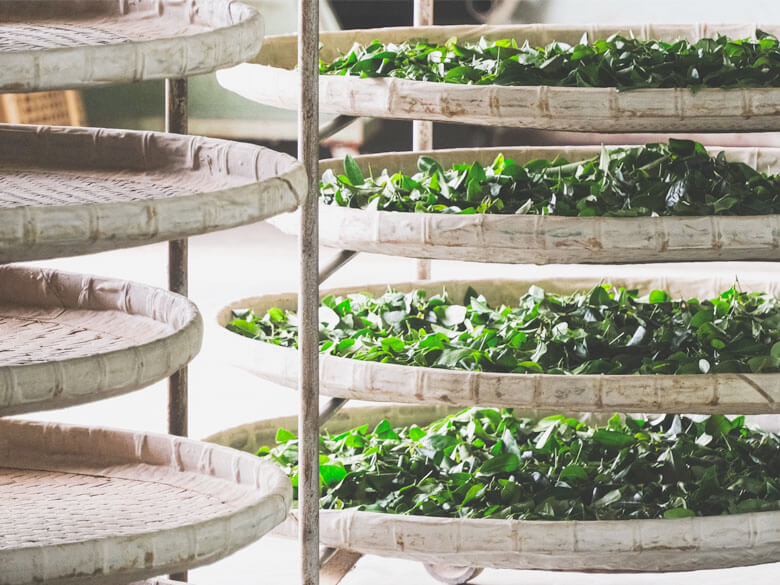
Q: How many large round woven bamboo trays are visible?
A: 8